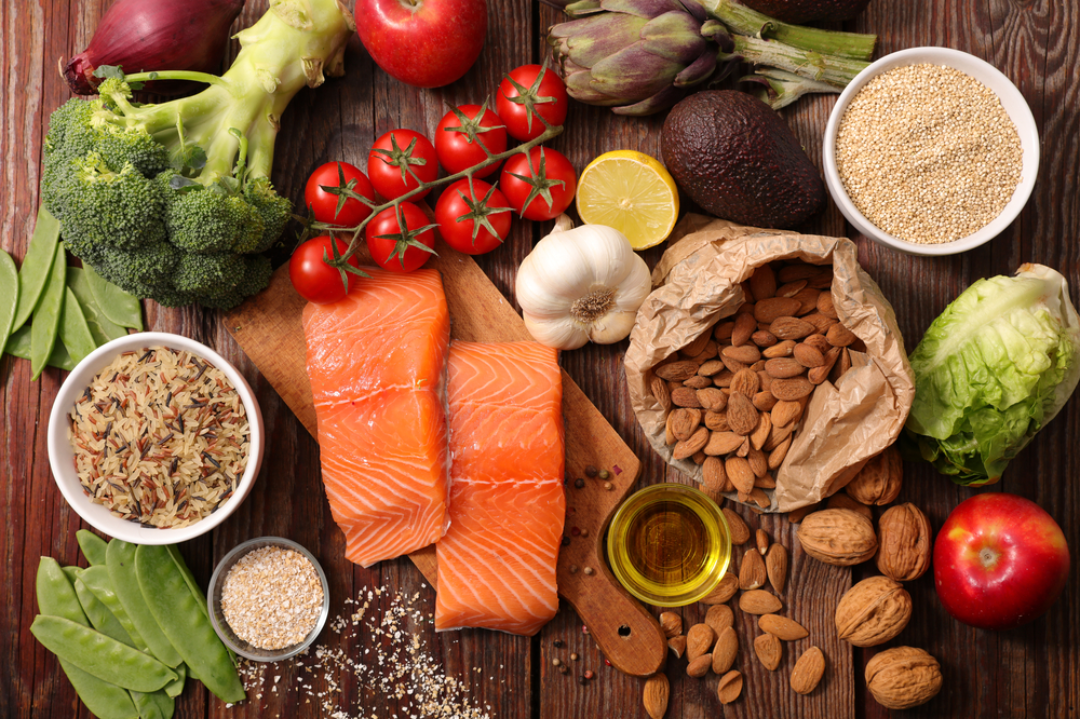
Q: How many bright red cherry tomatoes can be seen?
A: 8